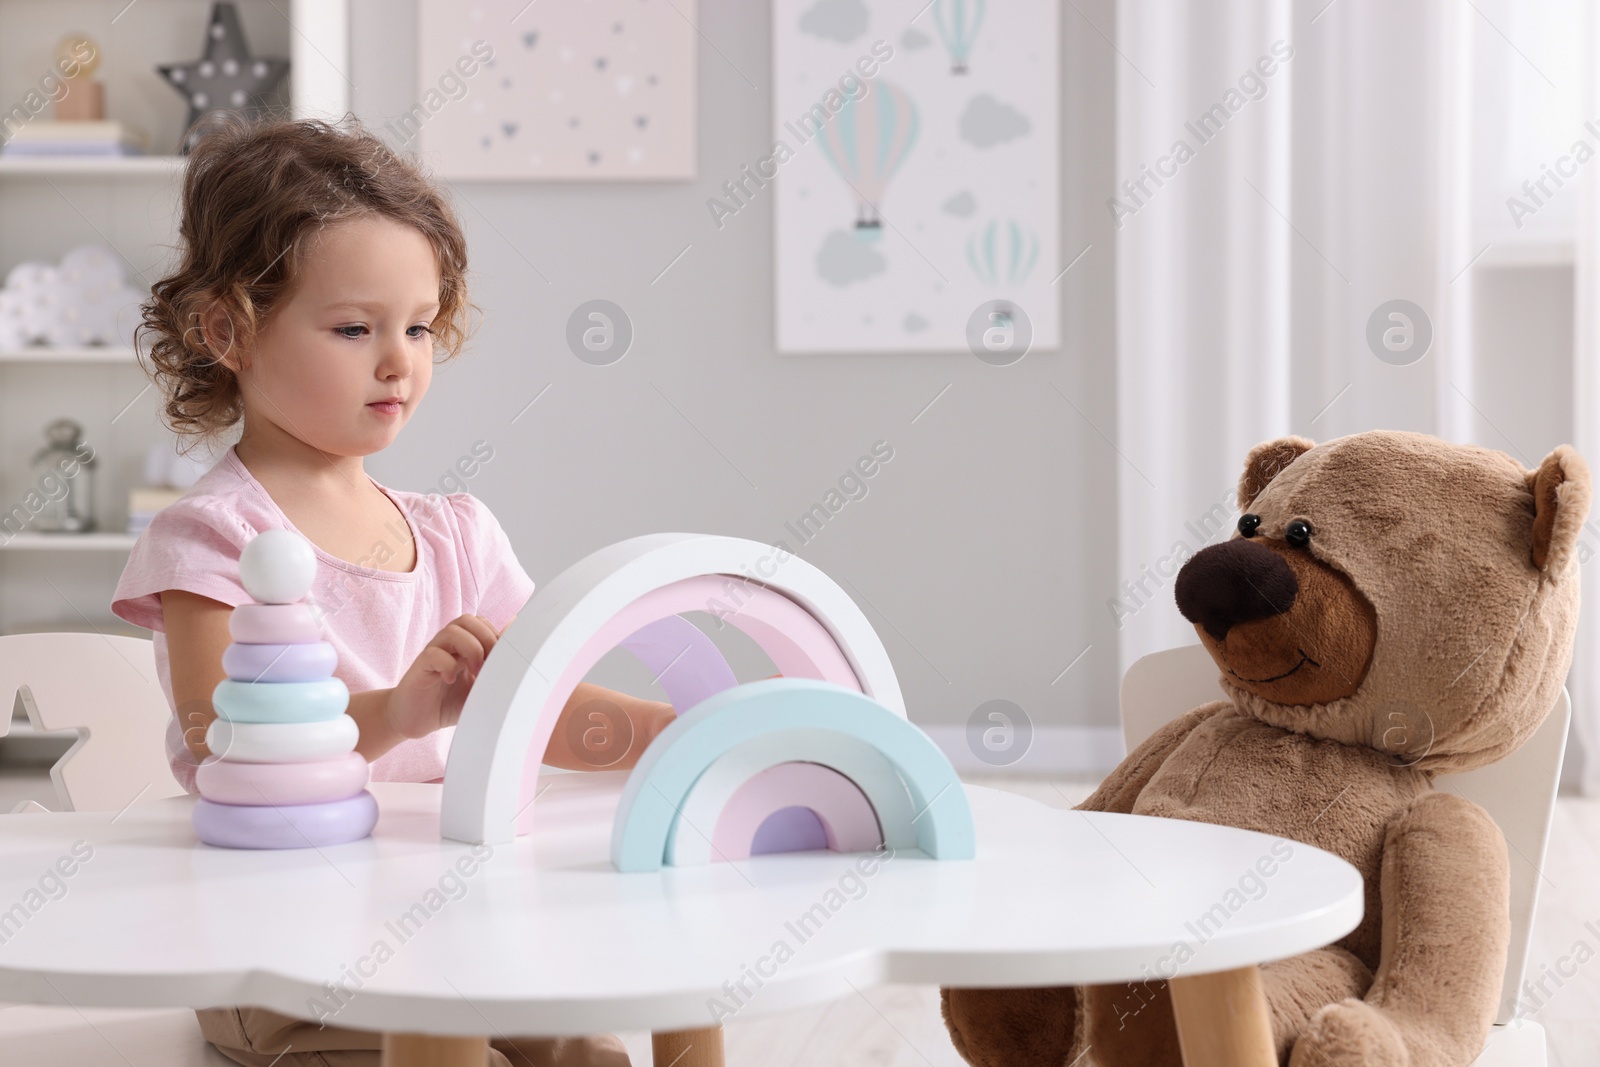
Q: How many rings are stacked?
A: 6